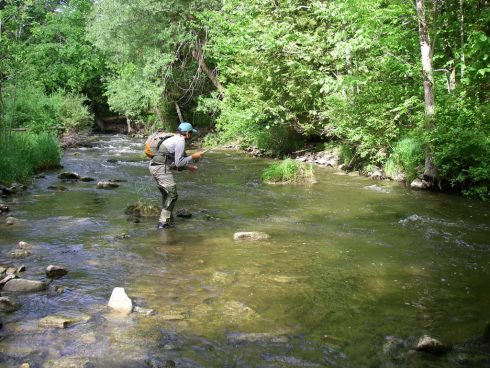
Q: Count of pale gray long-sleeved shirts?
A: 1